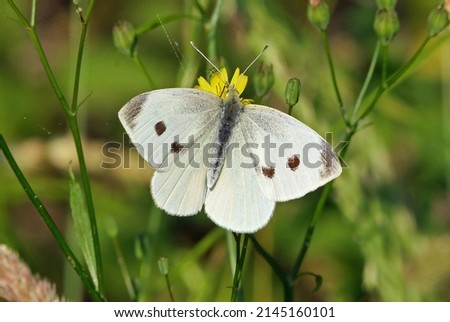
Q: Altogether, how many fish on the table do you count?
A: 0